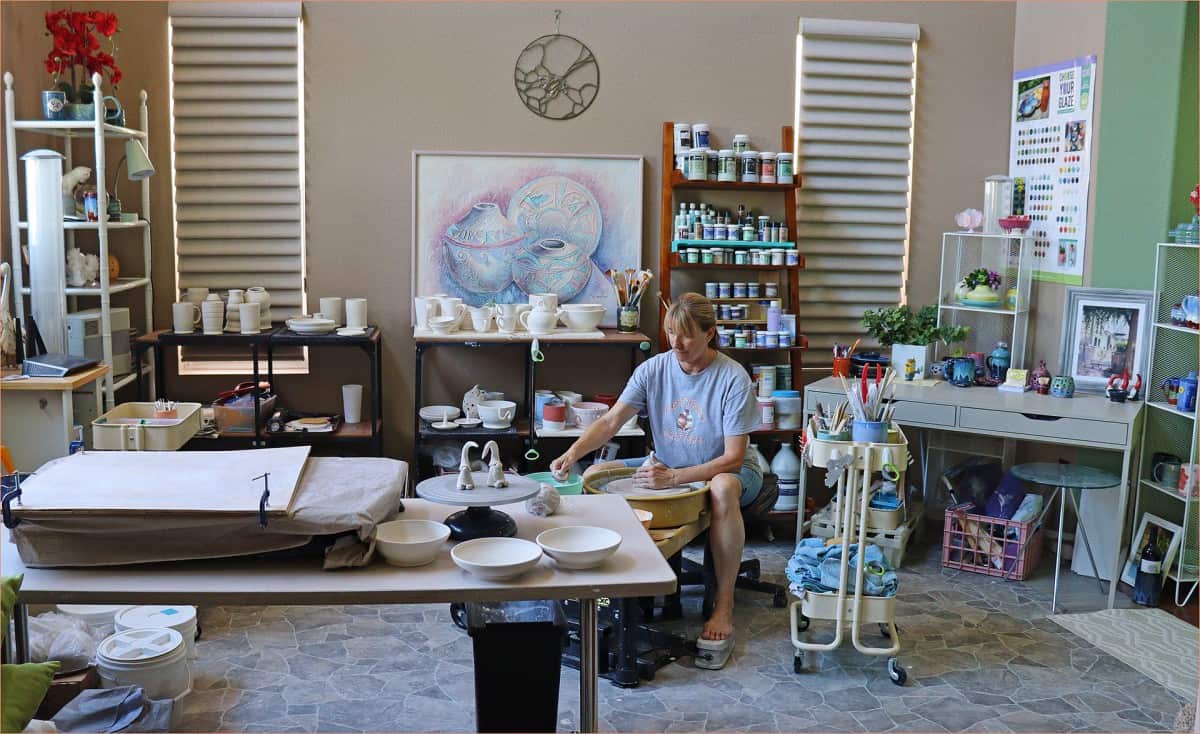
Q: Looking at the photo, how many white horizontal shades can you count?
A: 2